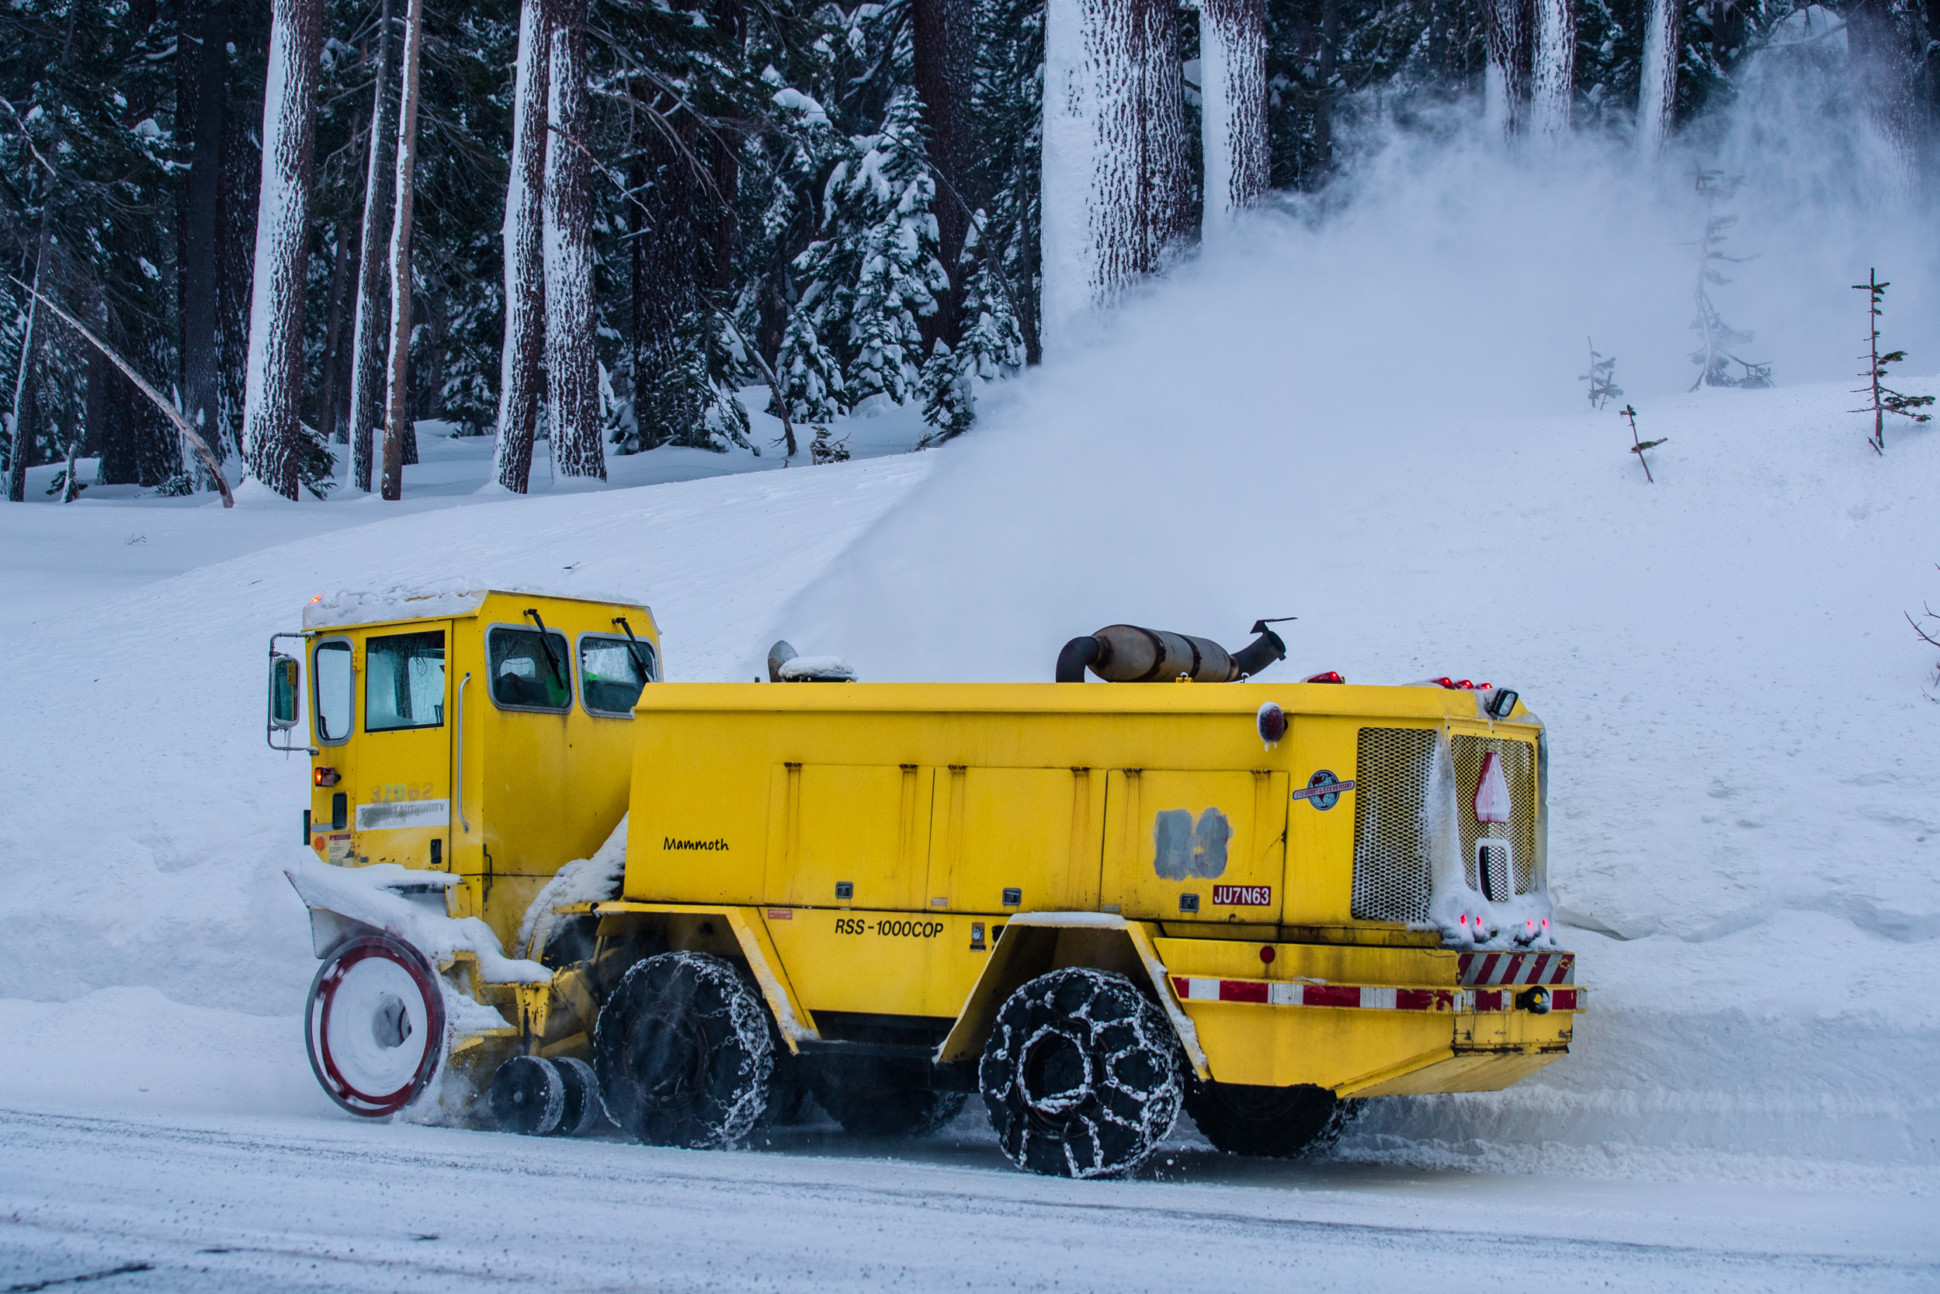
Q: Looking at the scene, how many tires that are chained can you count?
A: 2